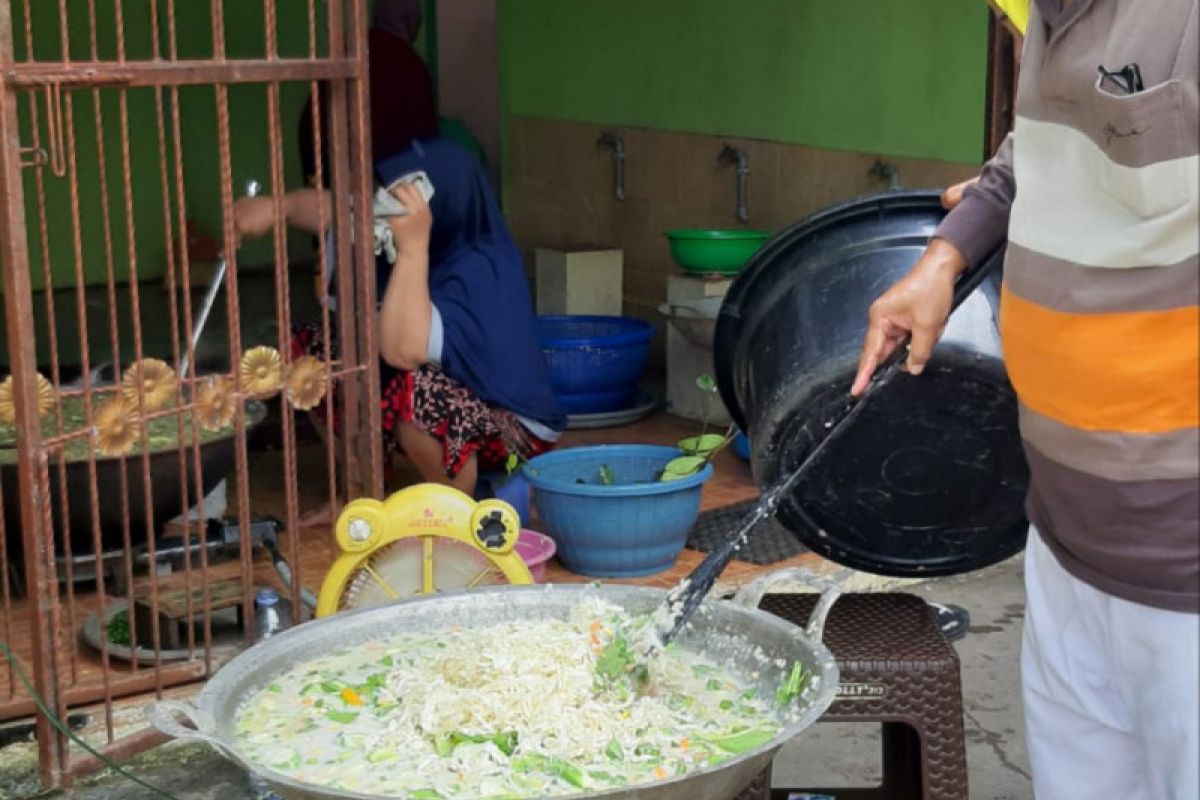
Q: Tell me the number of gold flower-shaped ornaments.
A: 6